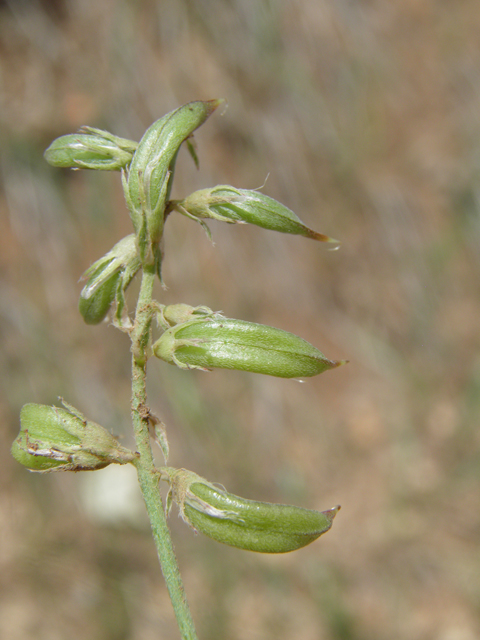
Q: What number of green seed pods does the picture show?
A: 7